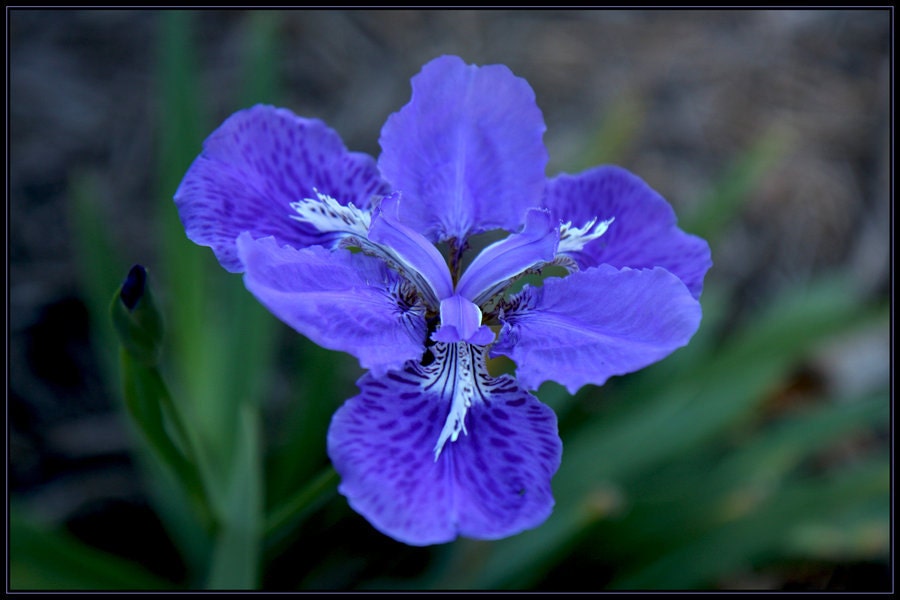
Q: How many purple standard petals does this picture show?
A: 3